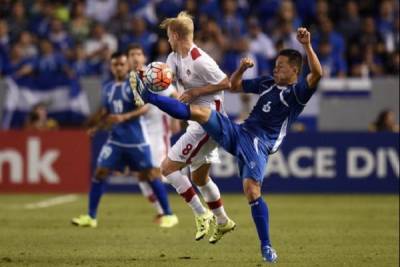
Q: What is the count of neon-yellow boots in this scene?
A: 4